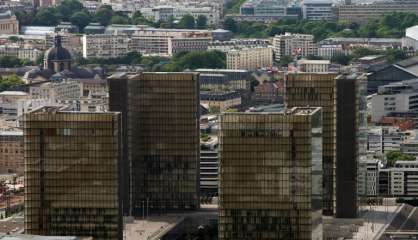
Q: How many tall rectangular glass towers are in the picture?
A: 4